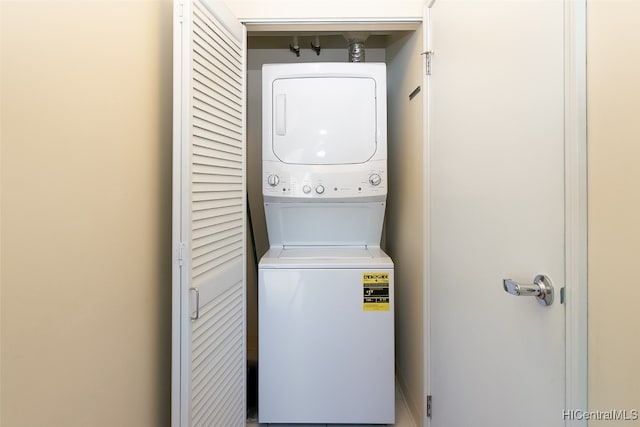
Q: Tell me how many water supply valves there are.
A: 2